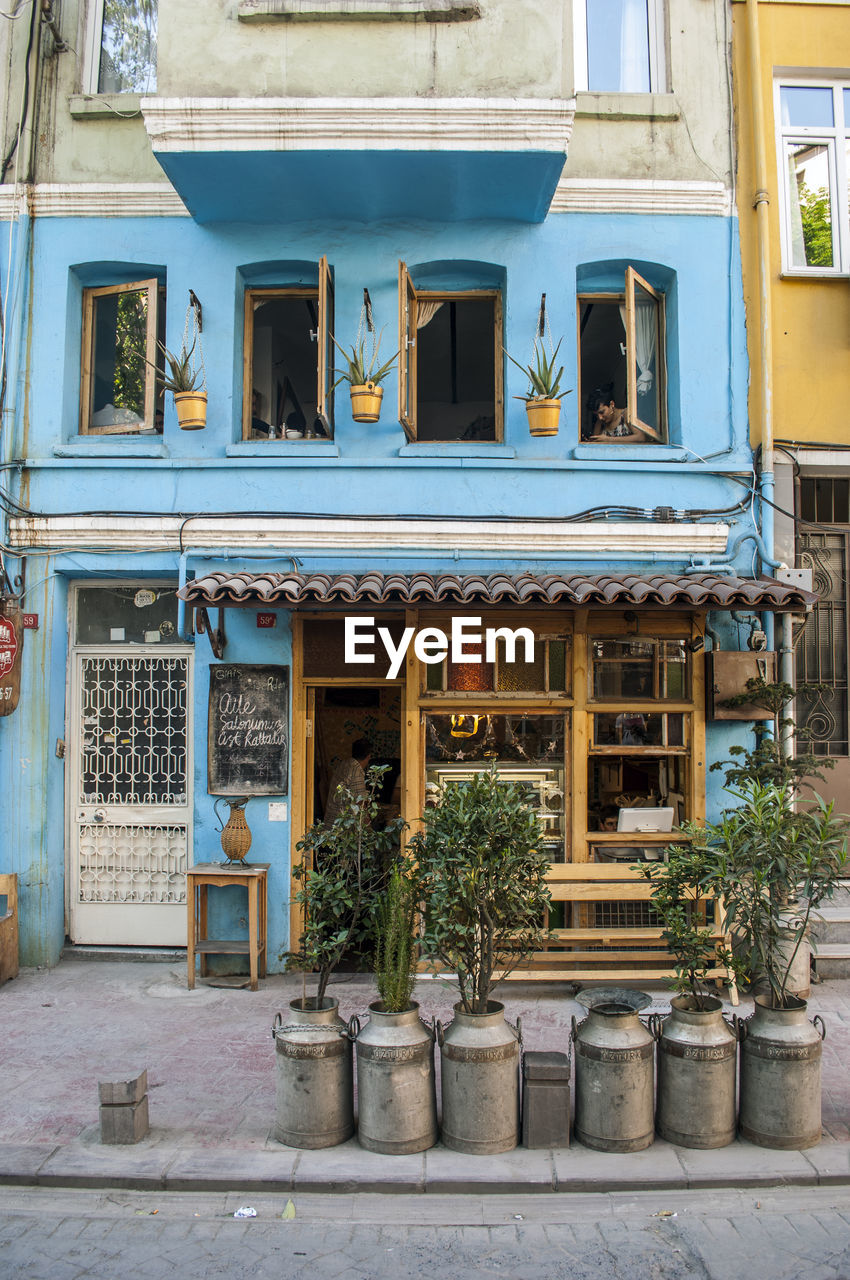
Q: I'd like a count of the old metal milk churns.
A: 6